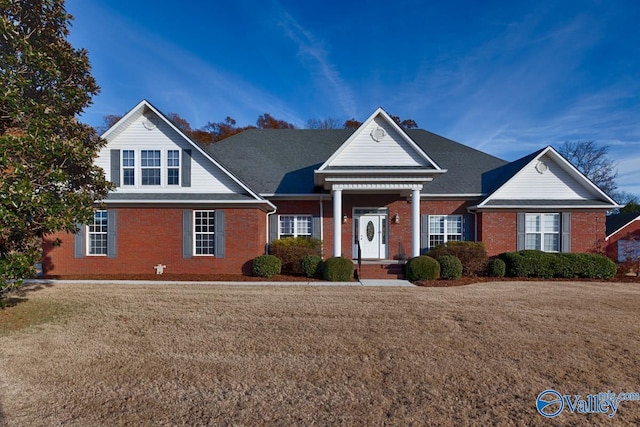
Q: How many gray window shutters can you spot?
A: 12